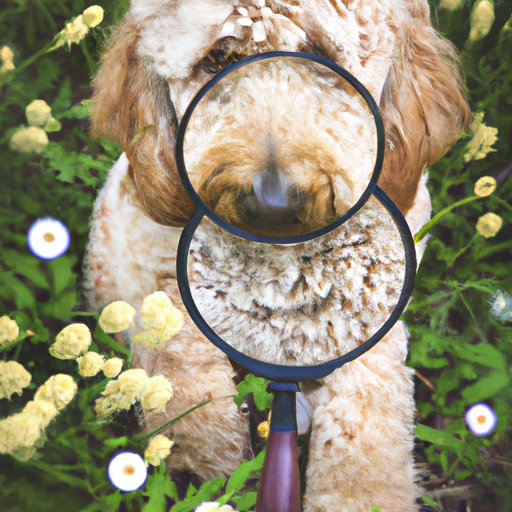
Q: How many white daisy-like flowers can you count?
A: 3